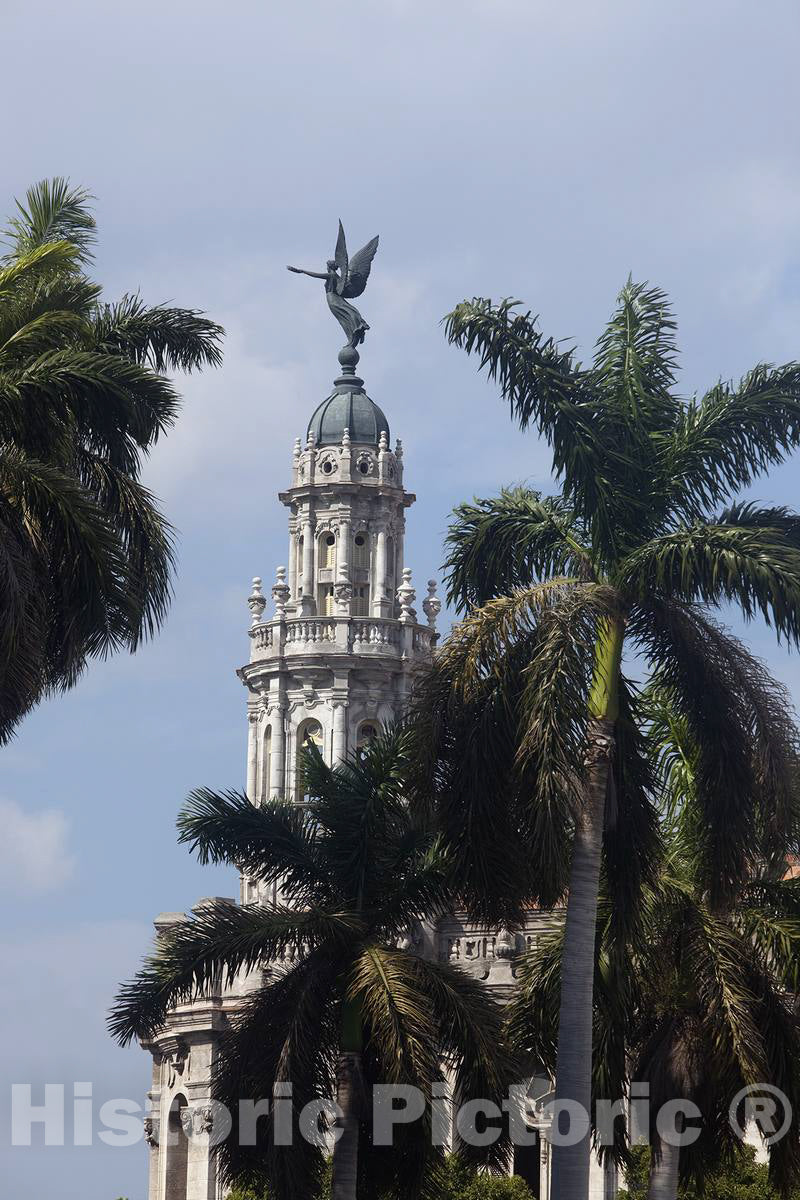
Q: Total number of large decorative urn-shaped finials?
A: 5